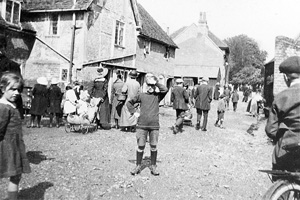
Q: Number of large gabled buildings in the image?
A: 2